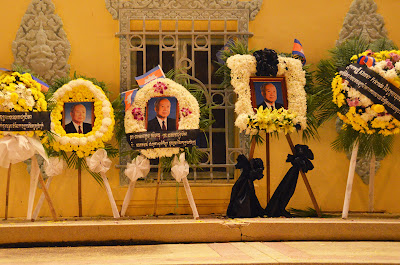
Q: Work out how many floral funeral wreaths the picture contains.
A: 5